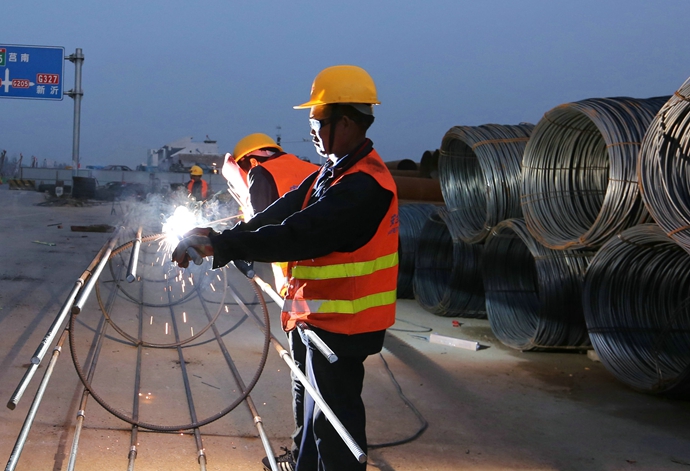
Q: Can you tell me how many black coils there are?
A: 7